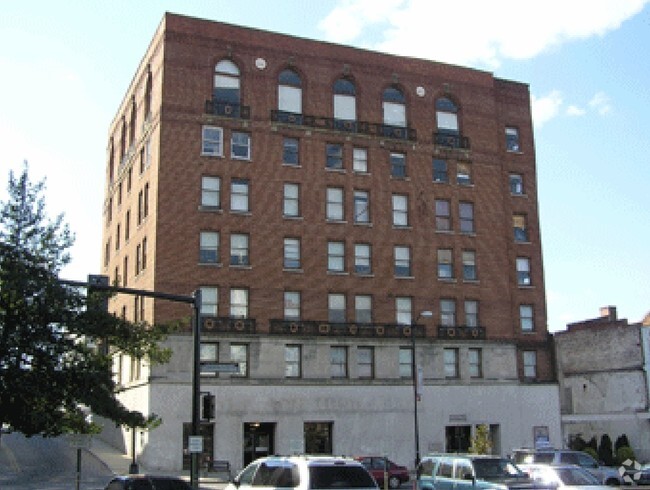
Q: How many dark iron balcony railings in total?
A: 6